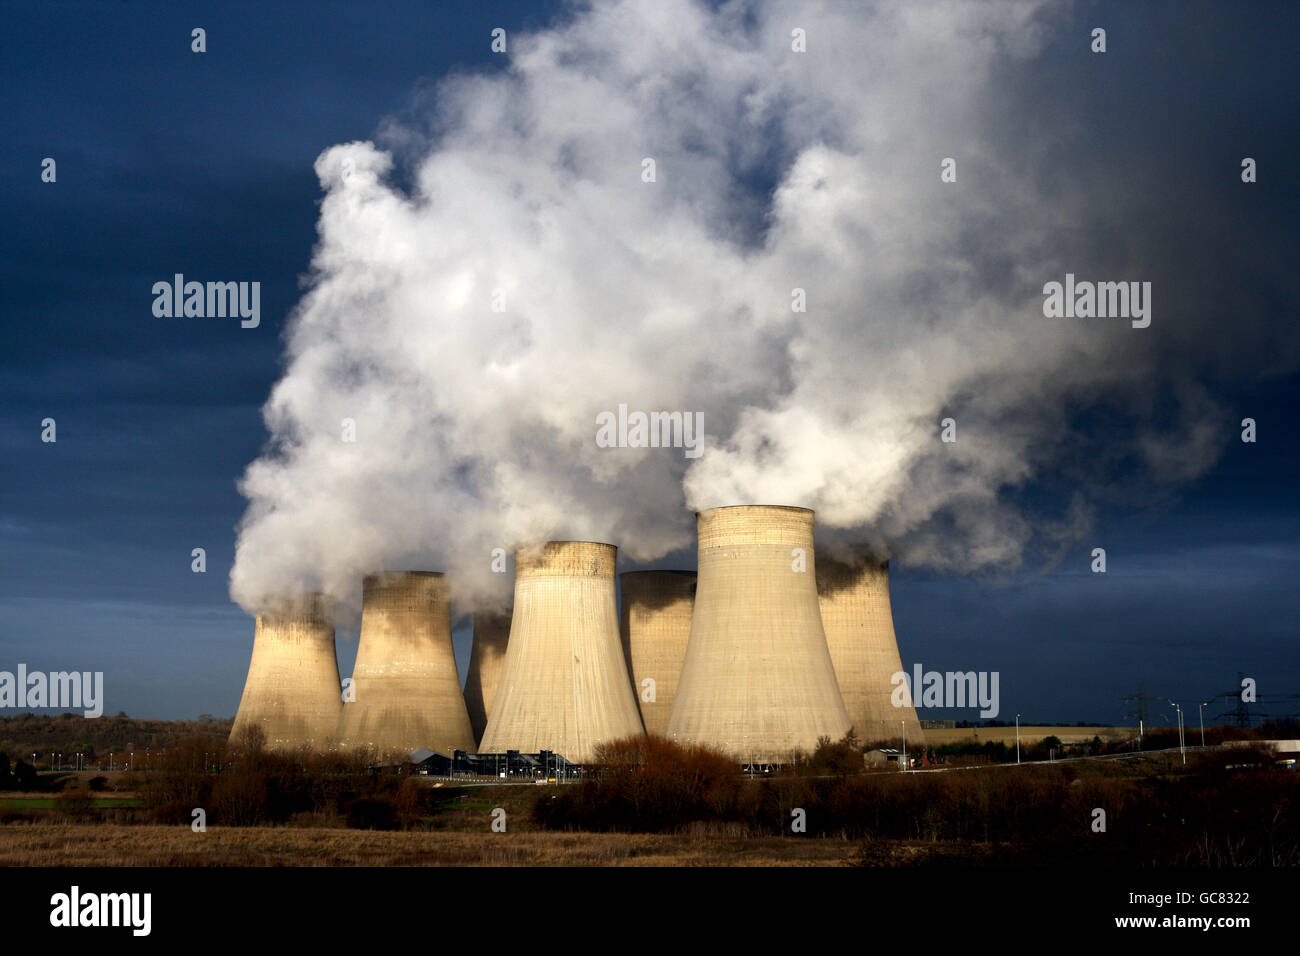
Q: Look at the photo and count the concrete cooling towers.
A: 7